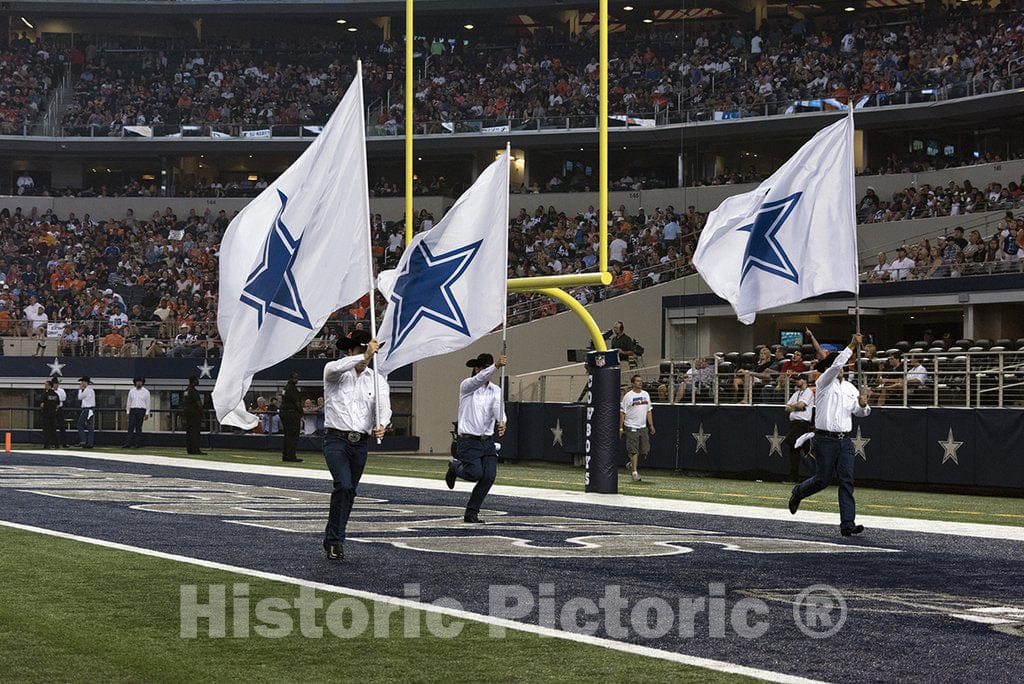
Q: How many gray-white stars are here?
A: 7